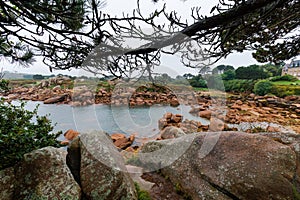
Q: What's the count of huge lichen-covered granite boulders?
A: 3